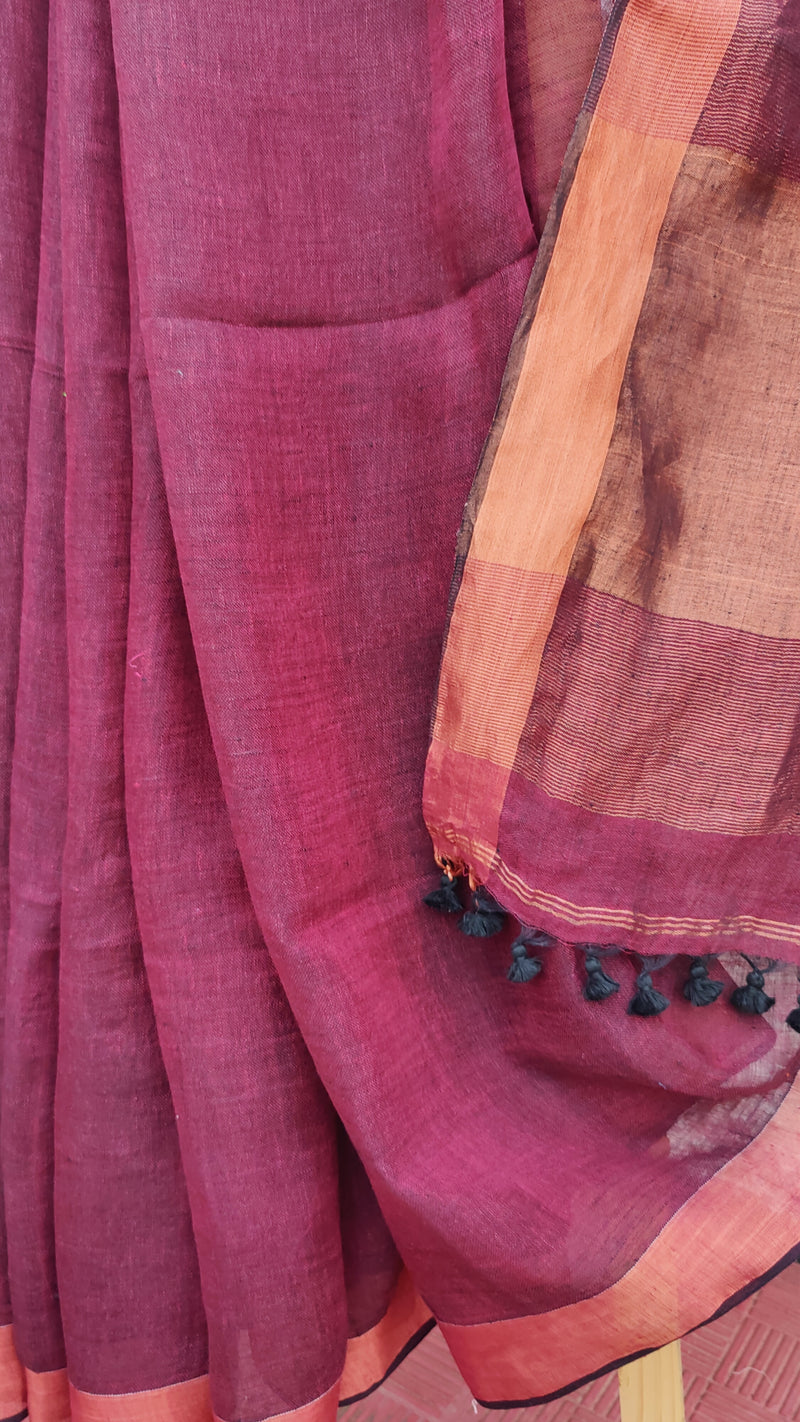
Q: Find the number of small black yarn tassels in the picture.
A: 8